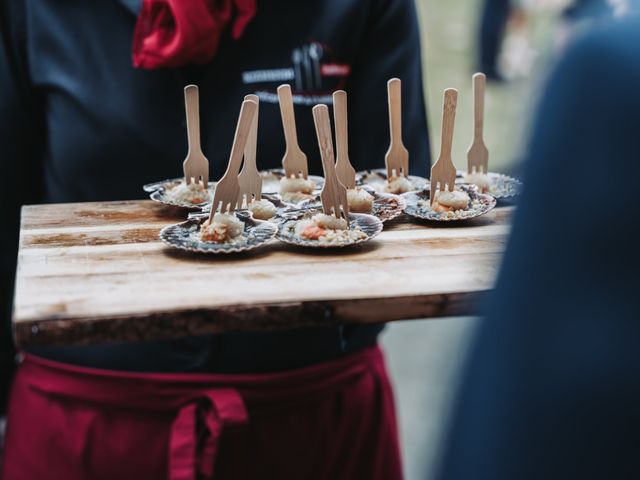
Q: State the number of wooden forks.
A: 9